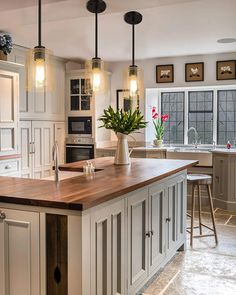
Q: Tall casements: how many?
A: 3